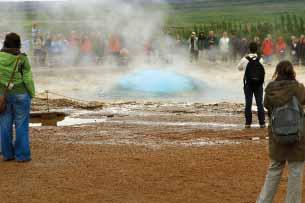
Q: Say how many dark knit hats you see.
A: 1